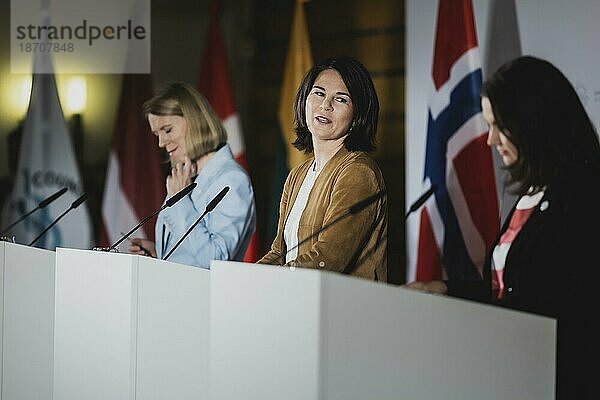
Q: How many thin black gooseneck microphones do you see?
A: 6